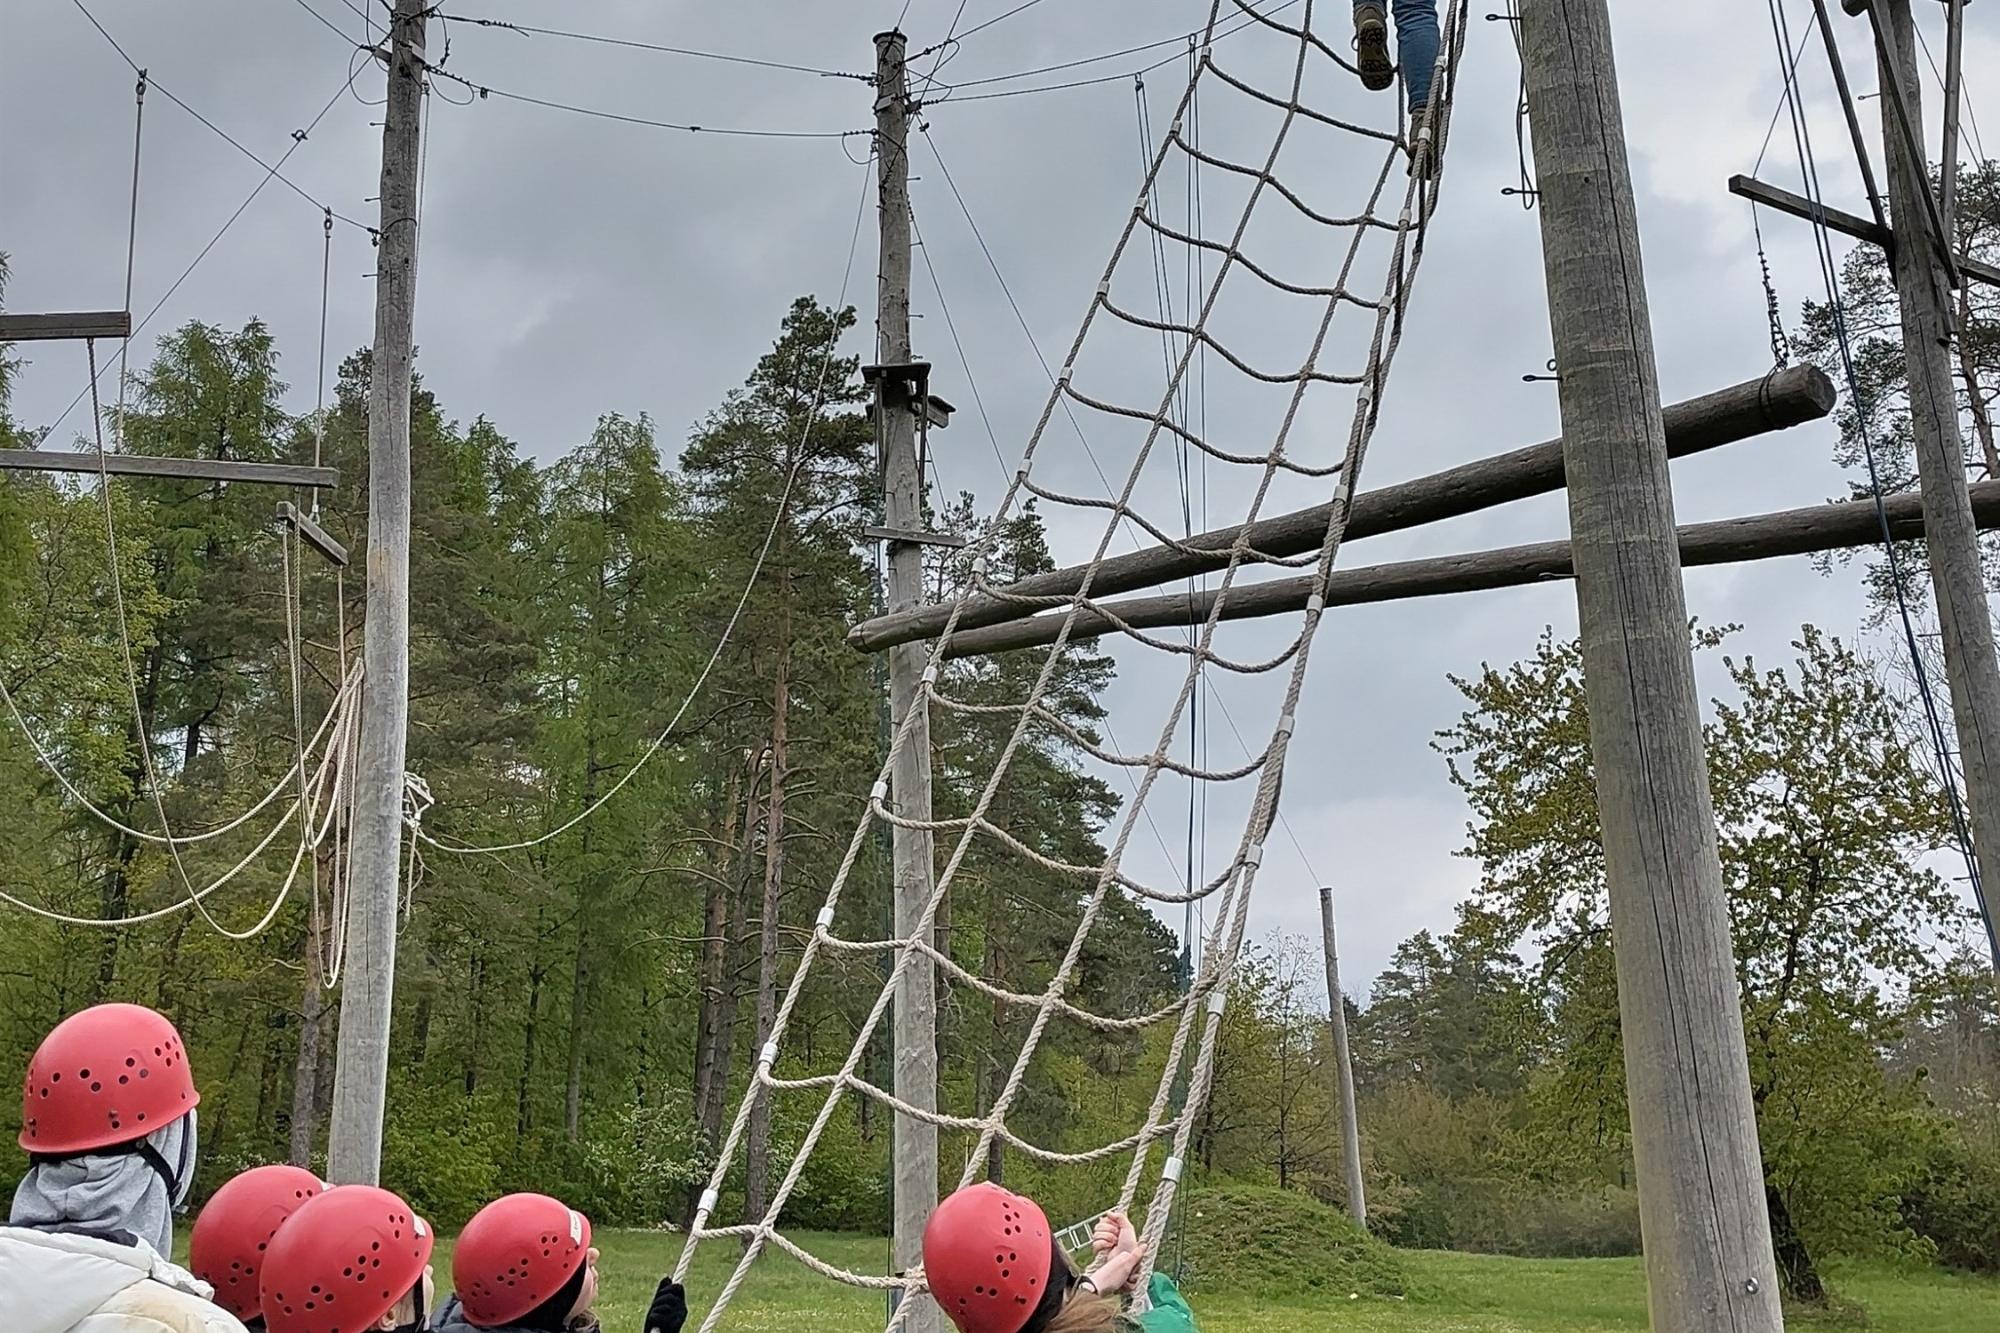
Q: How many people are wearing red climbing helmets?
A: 5